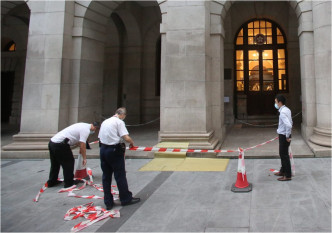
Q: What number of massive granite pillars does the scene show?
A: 3